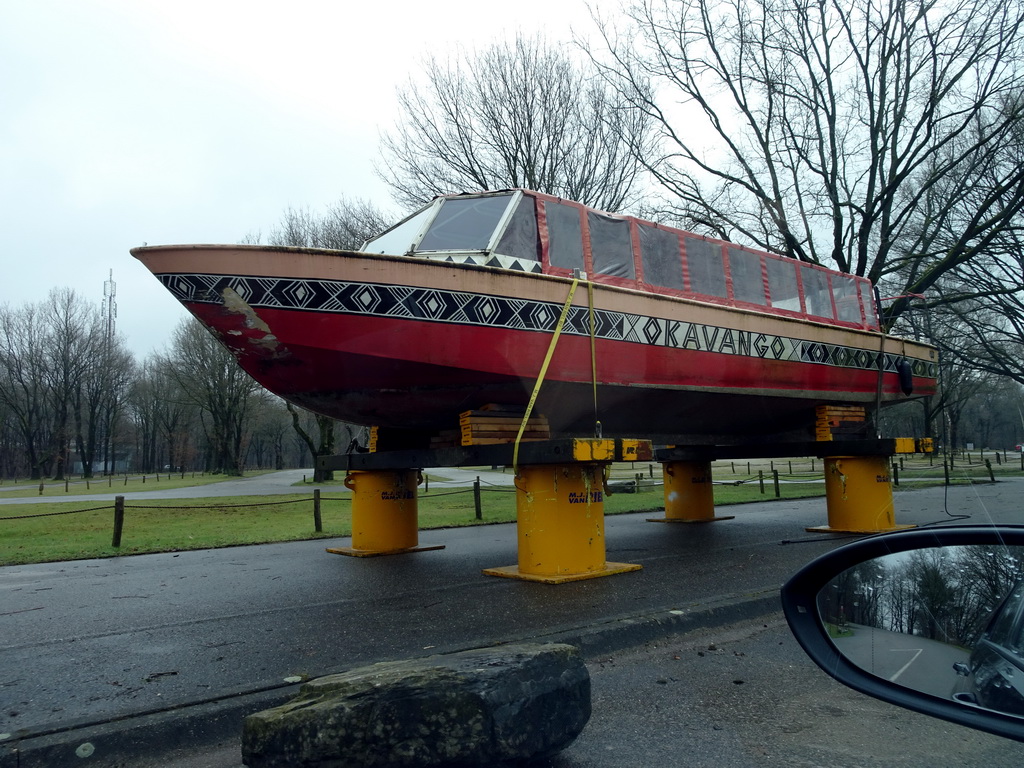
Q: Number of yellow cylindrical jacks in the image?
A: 4